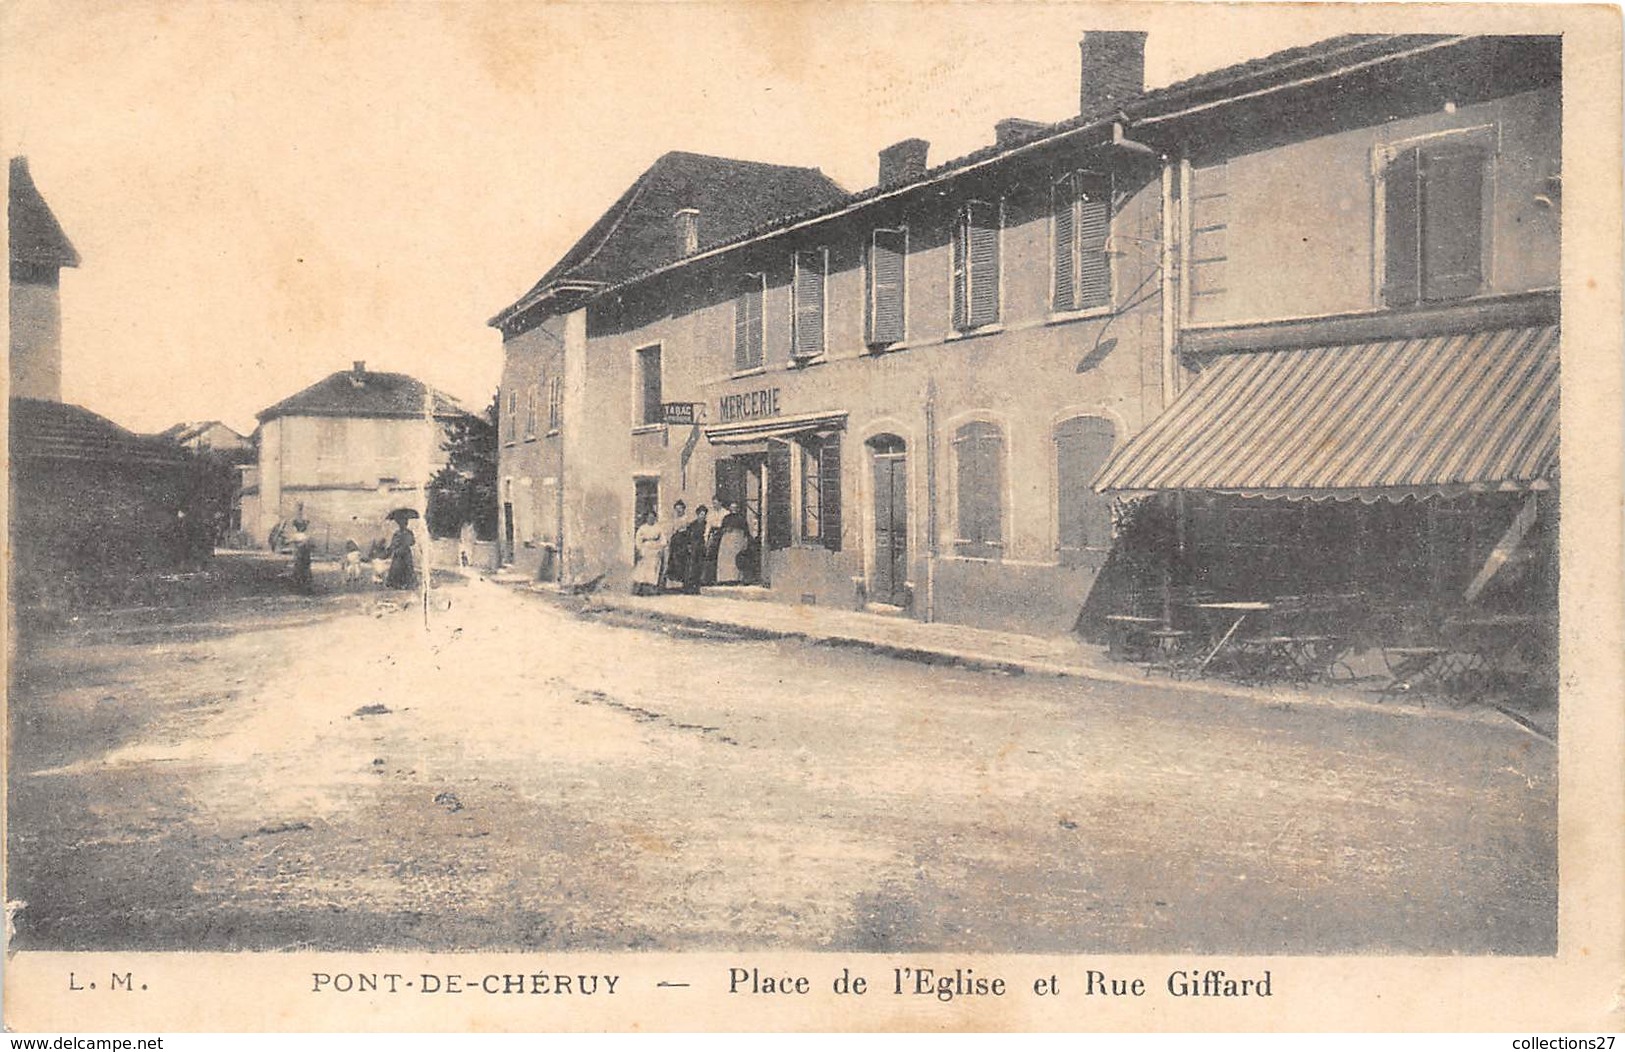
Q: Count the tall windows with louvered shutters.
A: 5